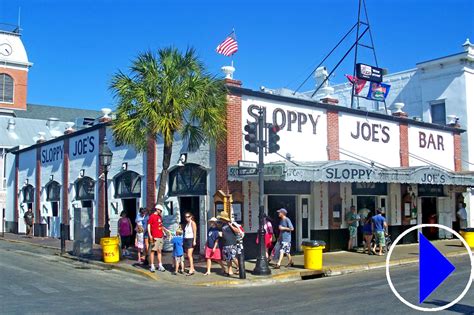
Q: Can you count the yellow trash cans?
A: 3